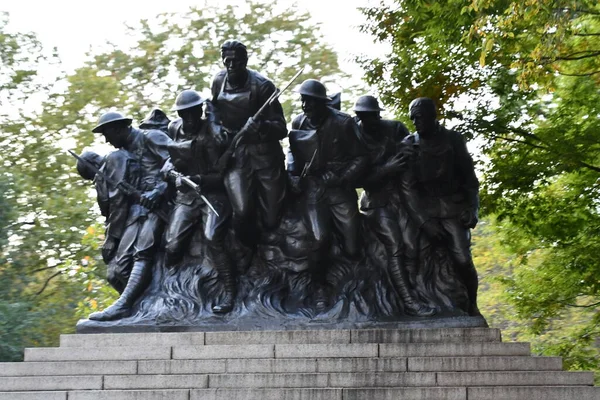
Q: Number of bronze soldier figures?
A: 7